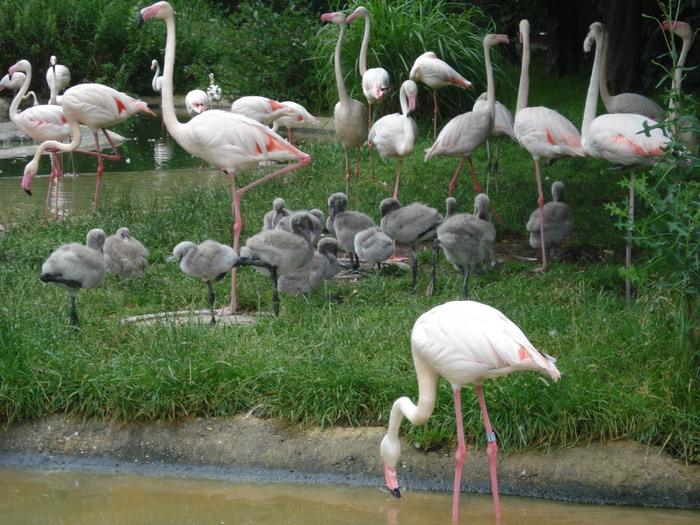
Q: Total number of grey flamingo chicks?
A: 13